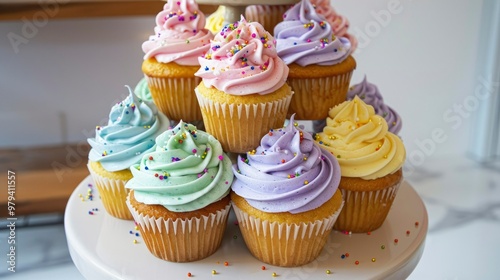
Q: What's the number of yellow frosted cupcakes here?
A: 2